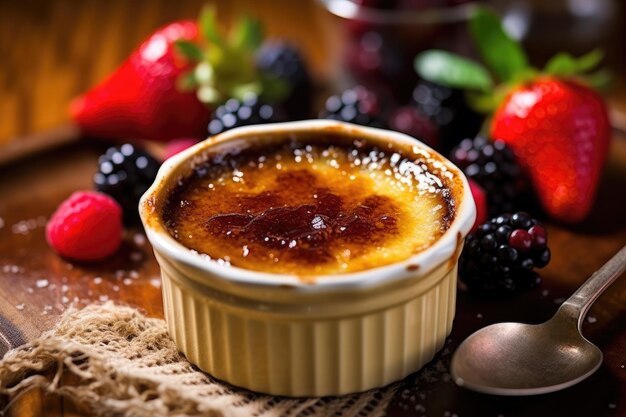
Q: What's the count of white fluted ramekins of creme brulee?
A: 1